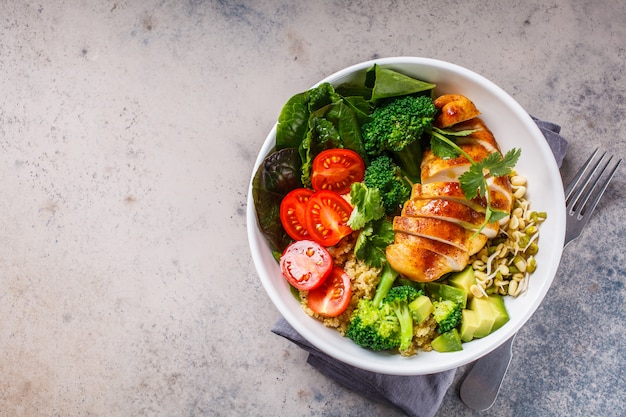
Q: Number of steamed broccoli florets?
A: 5